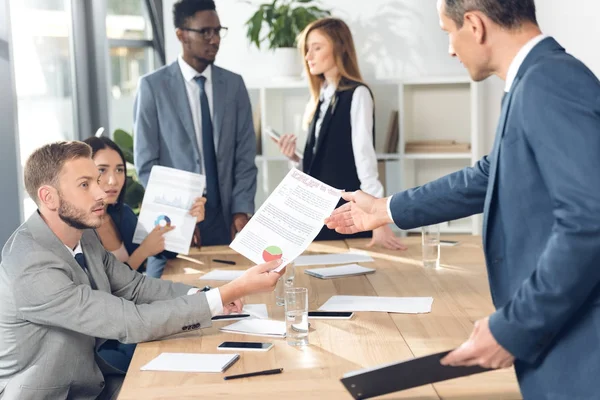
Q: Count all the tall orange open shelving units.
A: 0